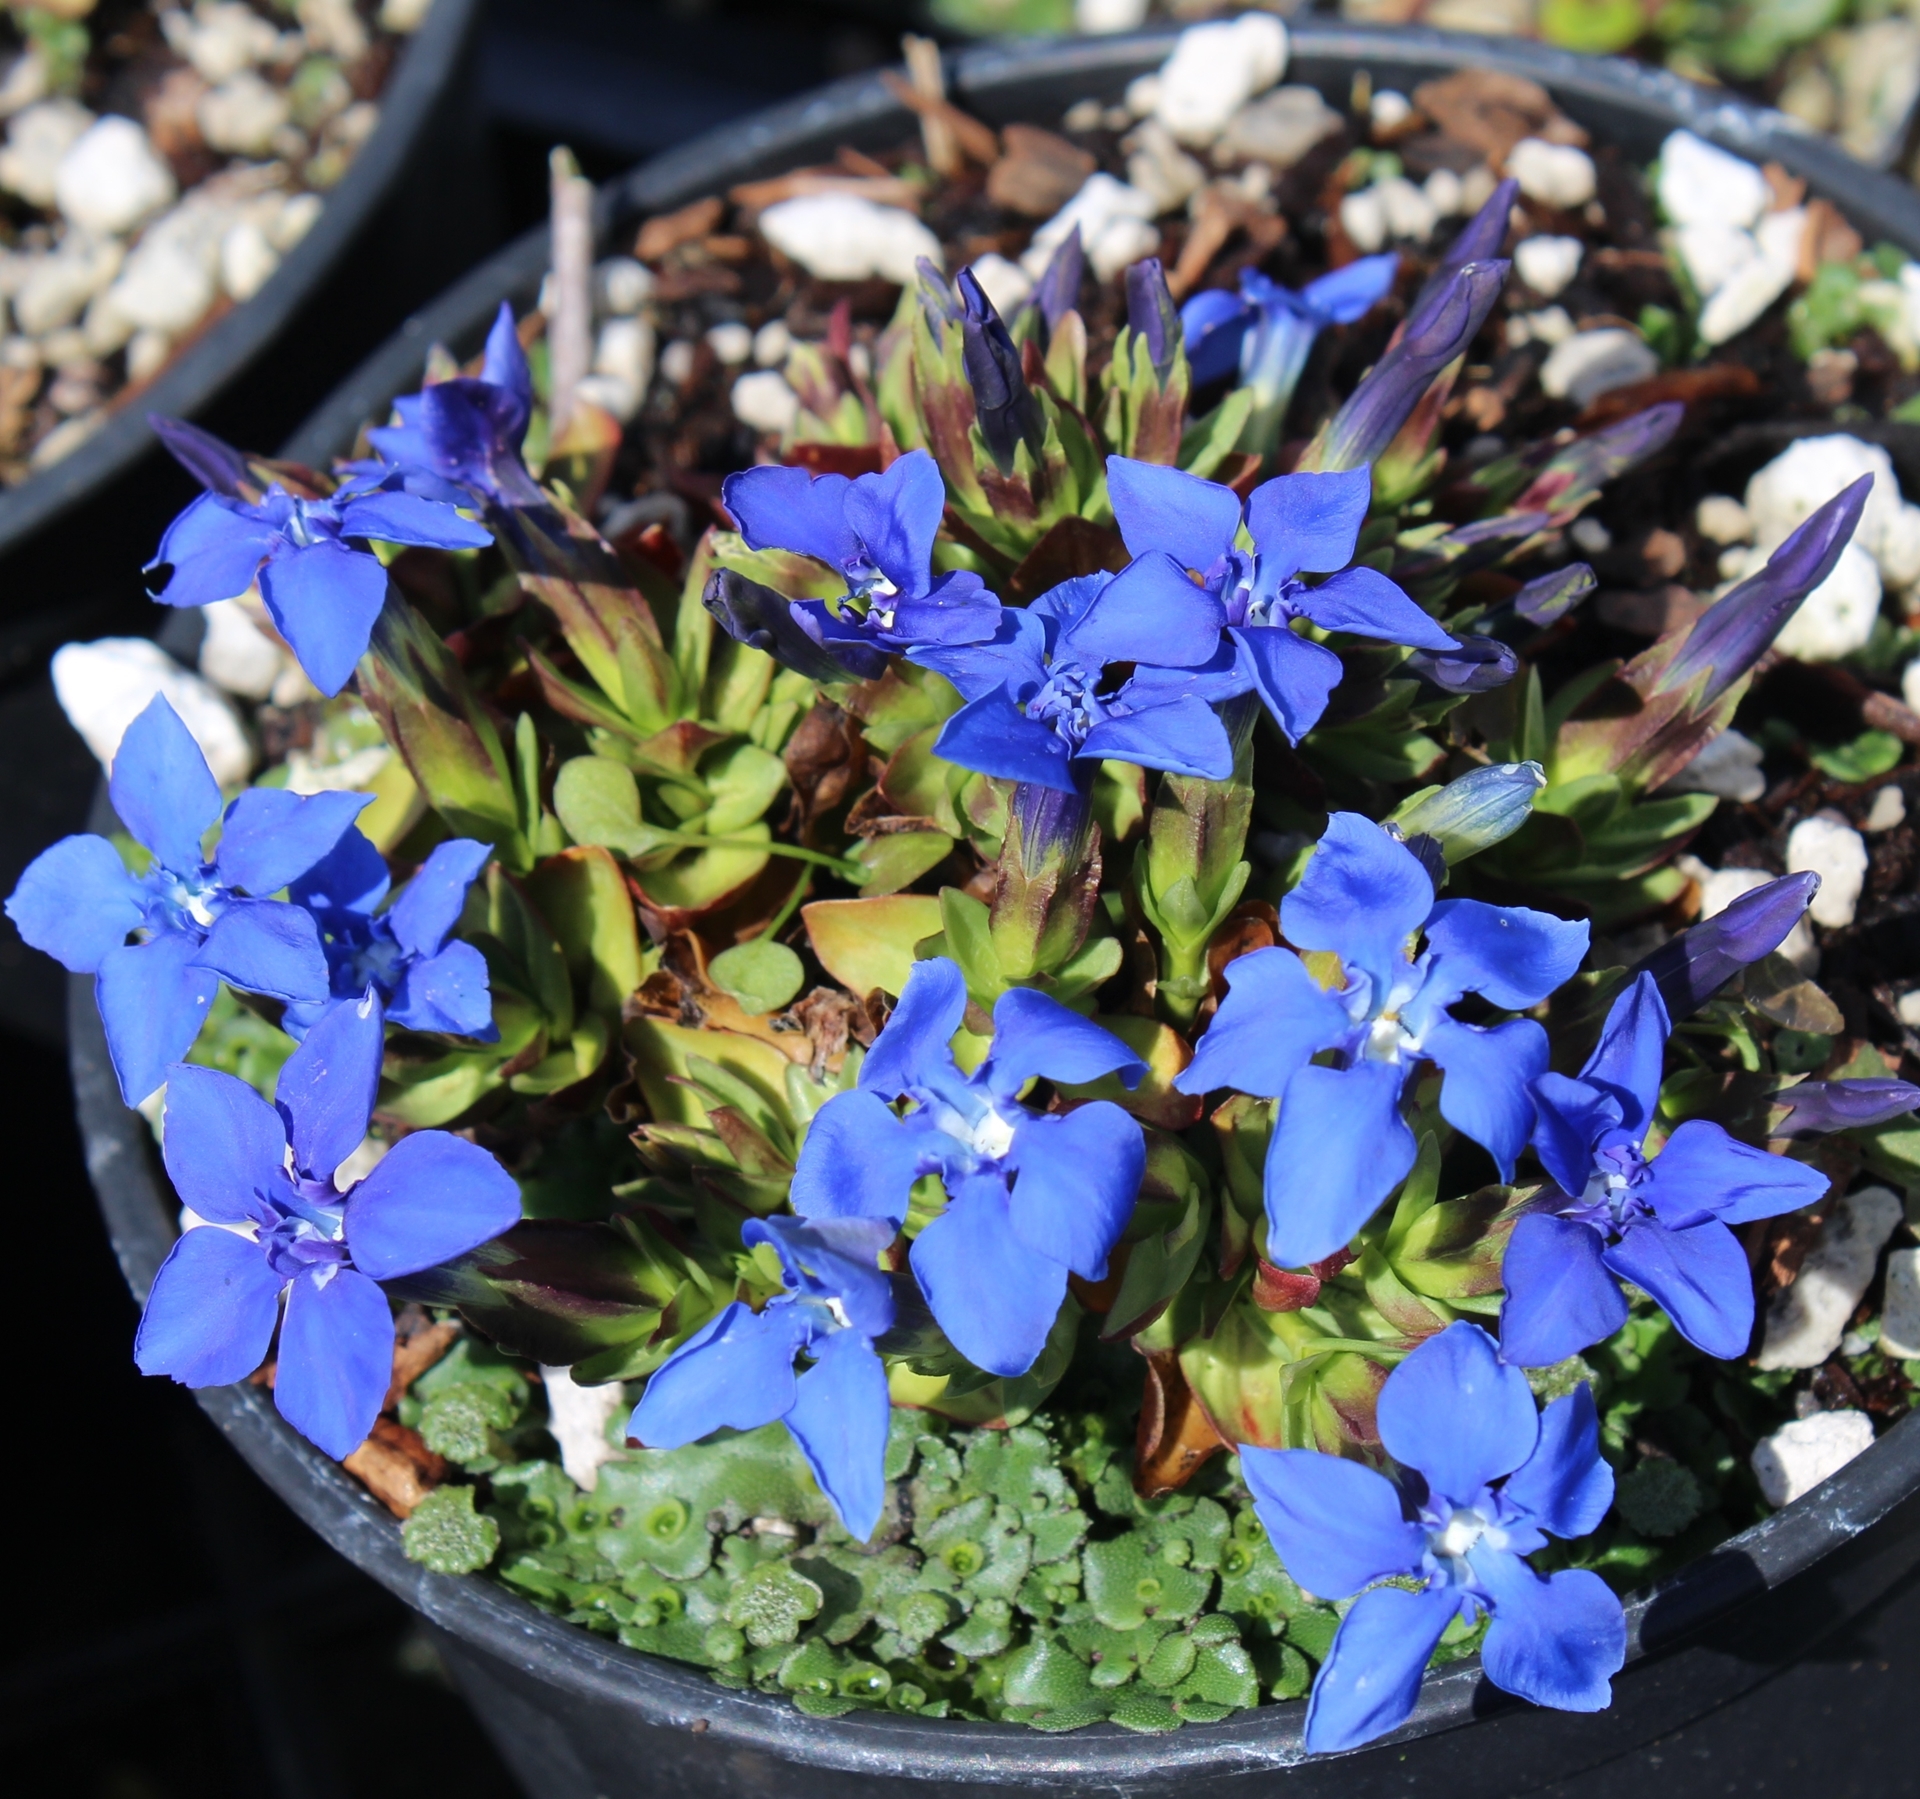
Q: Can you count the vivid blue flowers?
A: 14